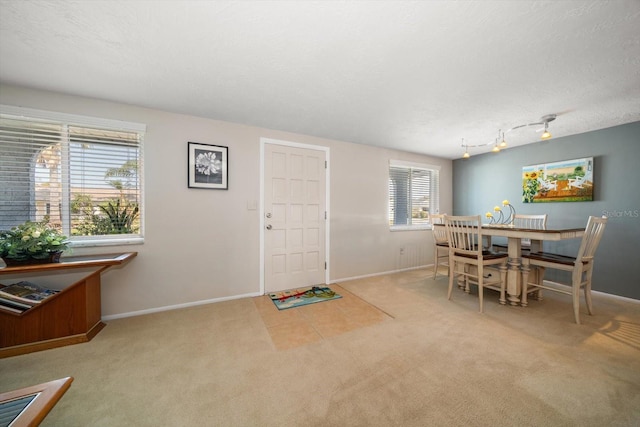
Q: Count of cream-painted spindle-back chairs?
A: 4